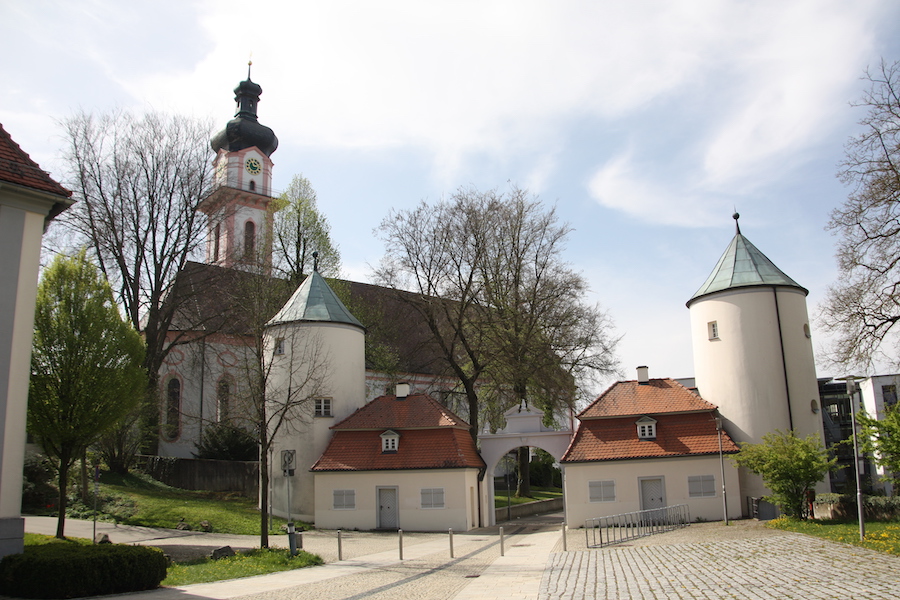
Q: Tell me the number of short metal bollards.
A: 5